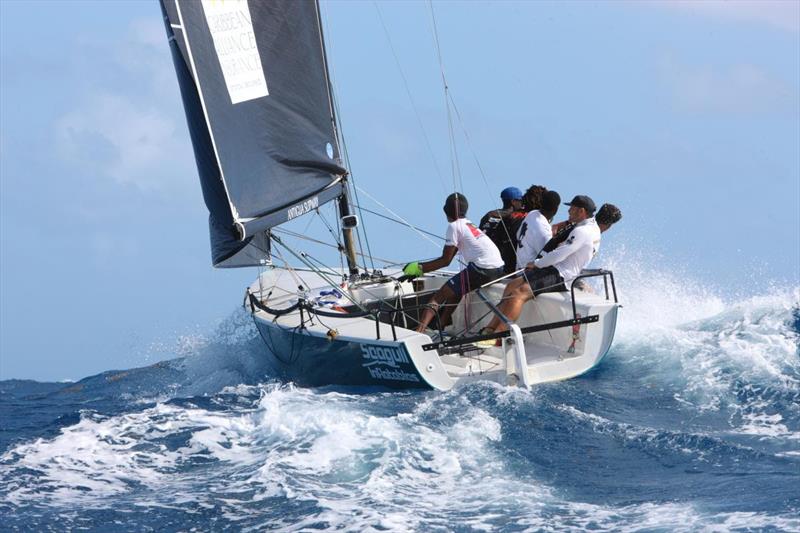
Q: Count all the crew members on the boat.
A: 6